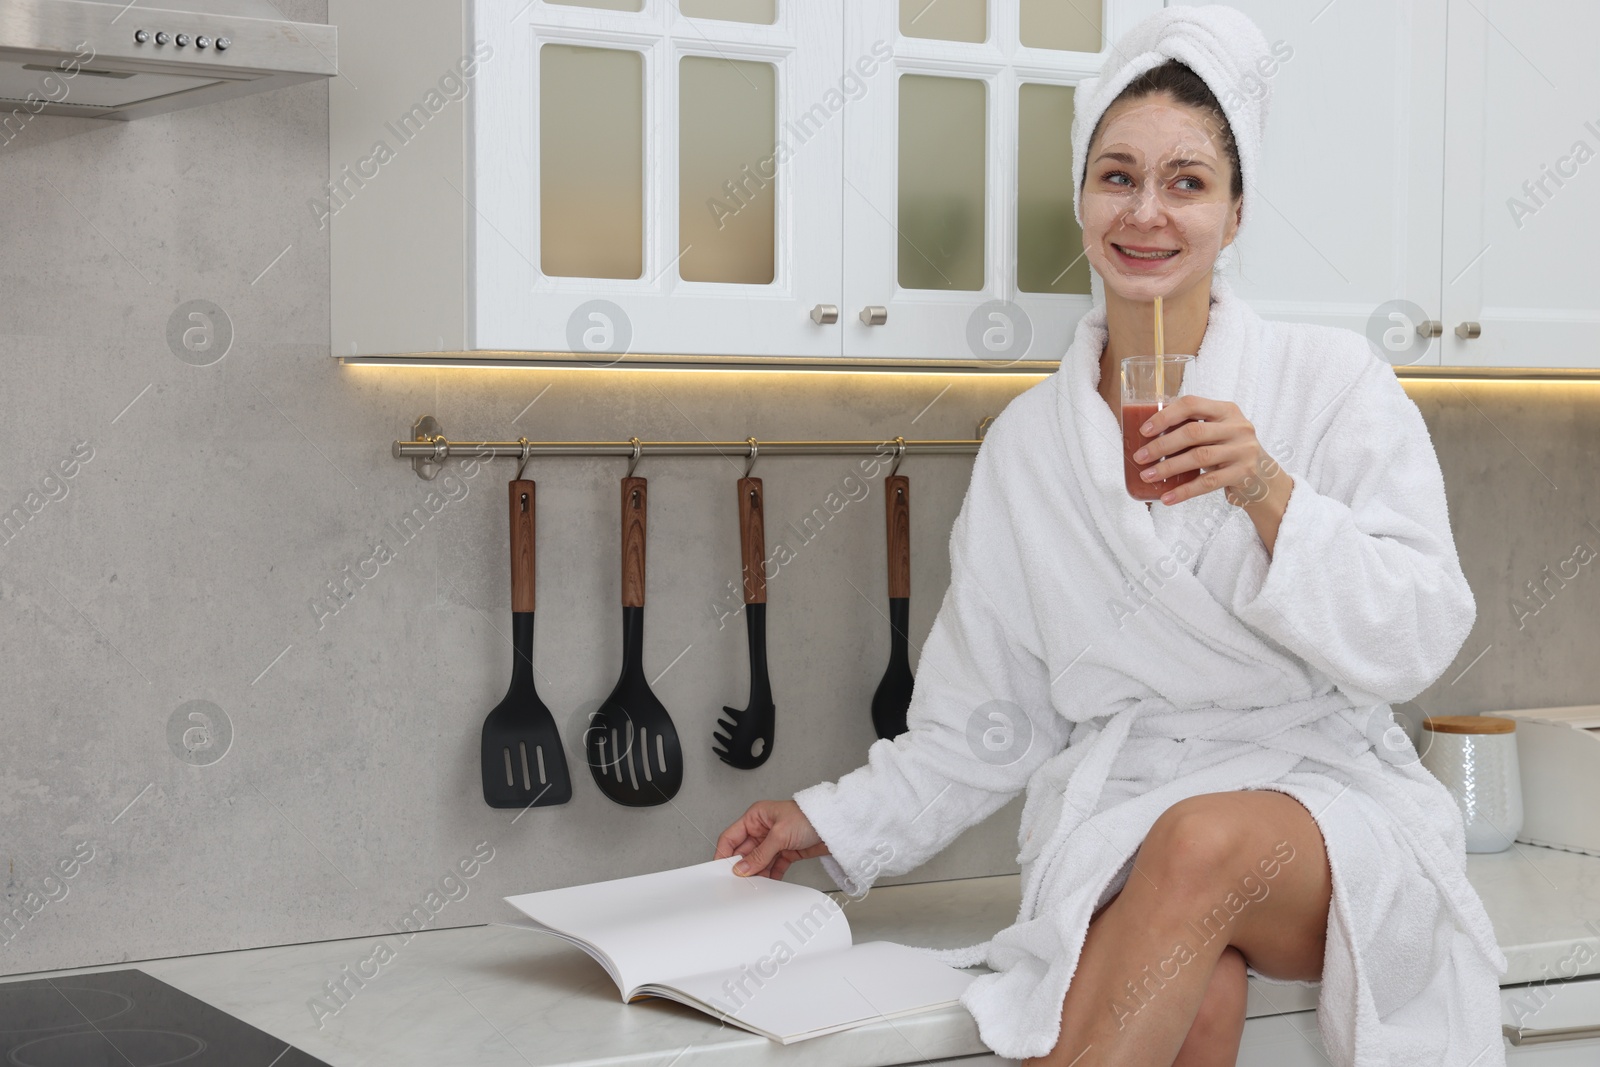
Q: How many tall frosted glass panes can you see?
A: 4